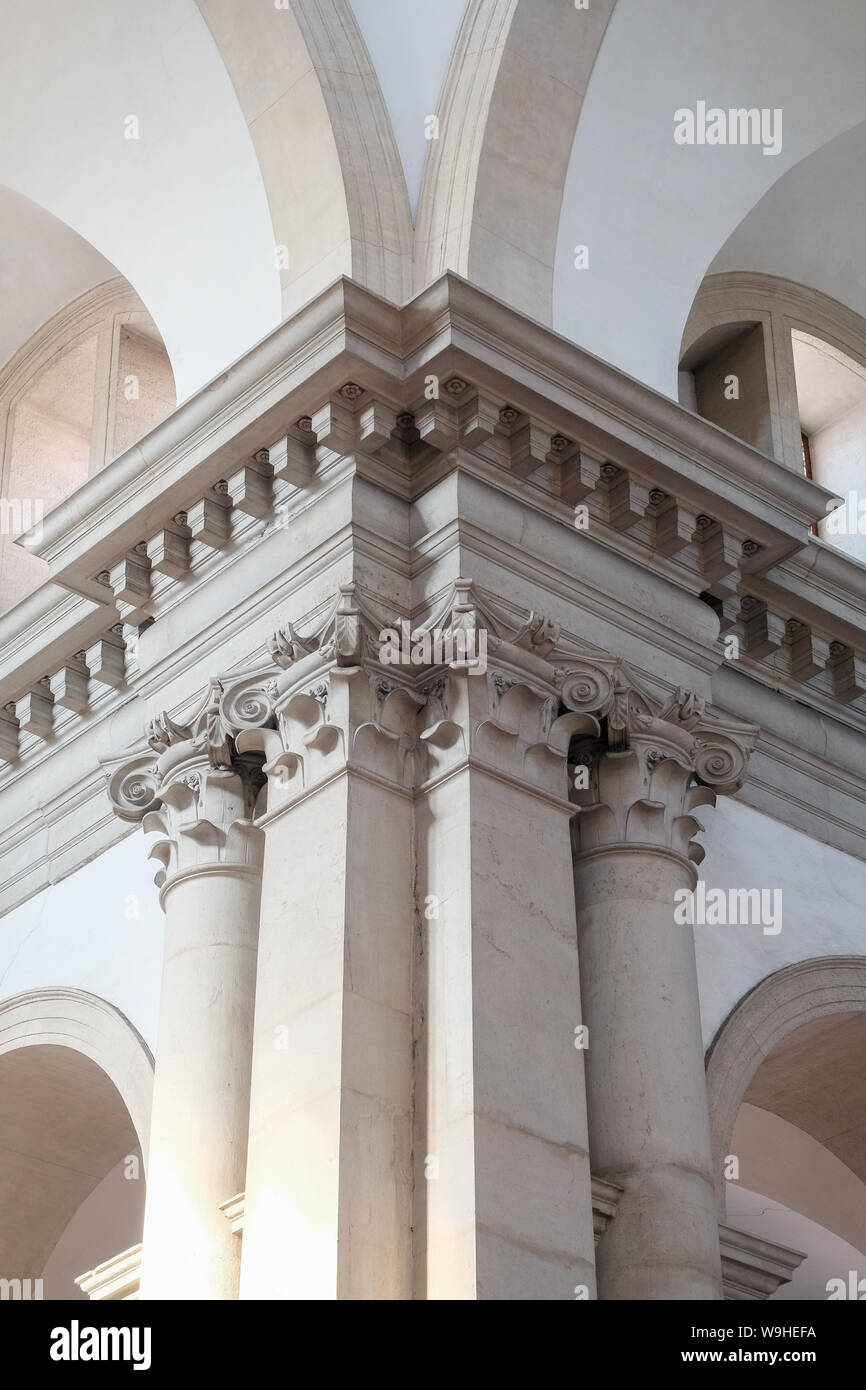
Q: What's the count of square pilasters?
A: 2